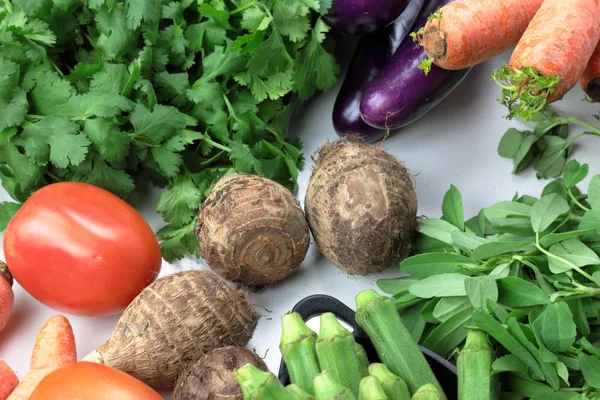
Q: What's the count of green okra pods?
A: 11